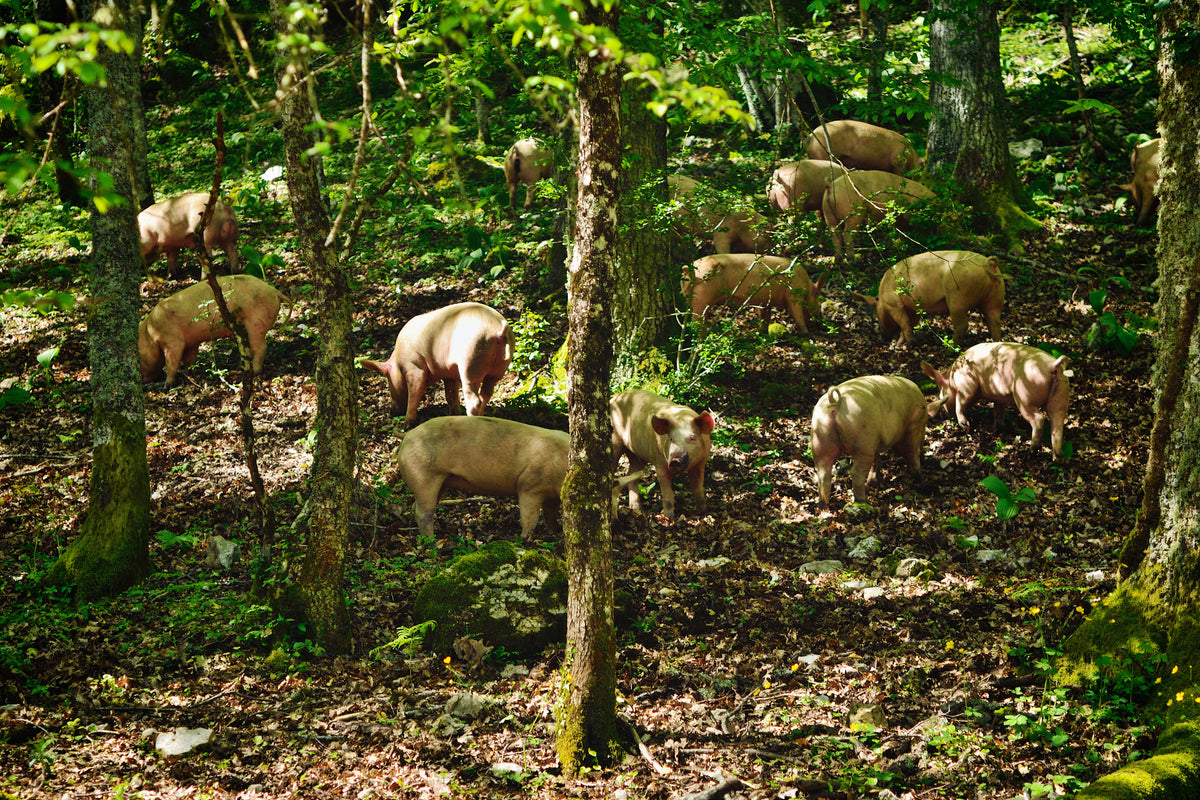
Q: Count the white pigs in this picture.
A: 15